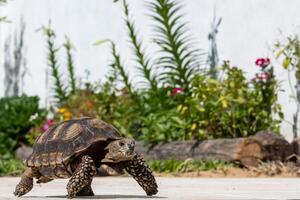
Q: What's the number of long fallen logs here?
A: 1